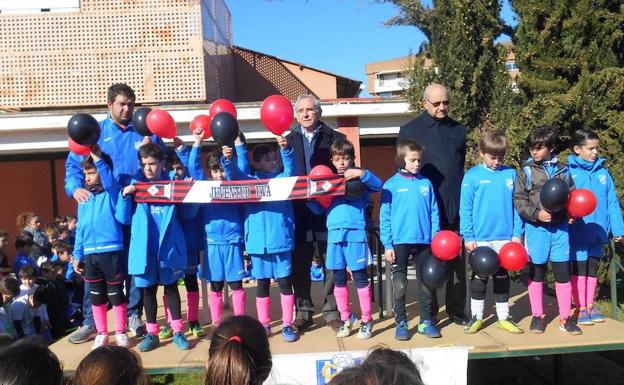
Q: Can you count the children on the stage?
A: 10